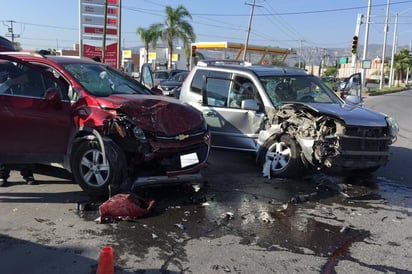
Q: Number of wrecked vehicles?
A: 2